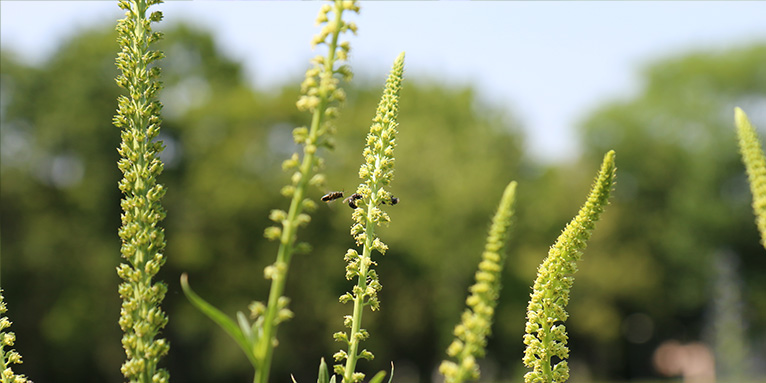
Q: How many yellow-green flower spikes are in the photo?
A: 7